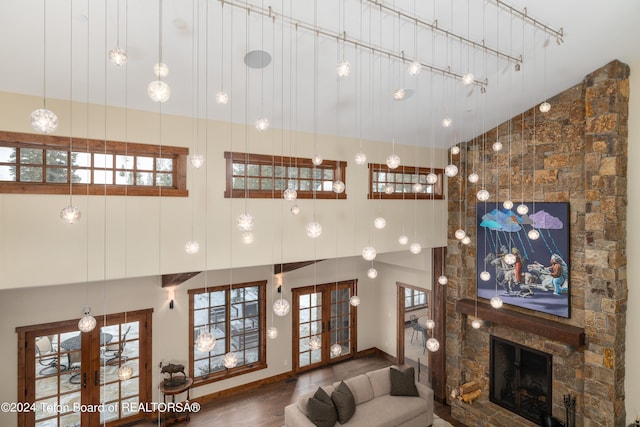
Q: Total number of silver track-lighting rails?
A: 3